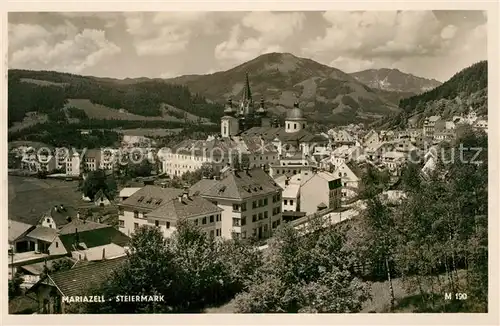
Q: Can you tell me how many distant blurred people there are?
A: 0